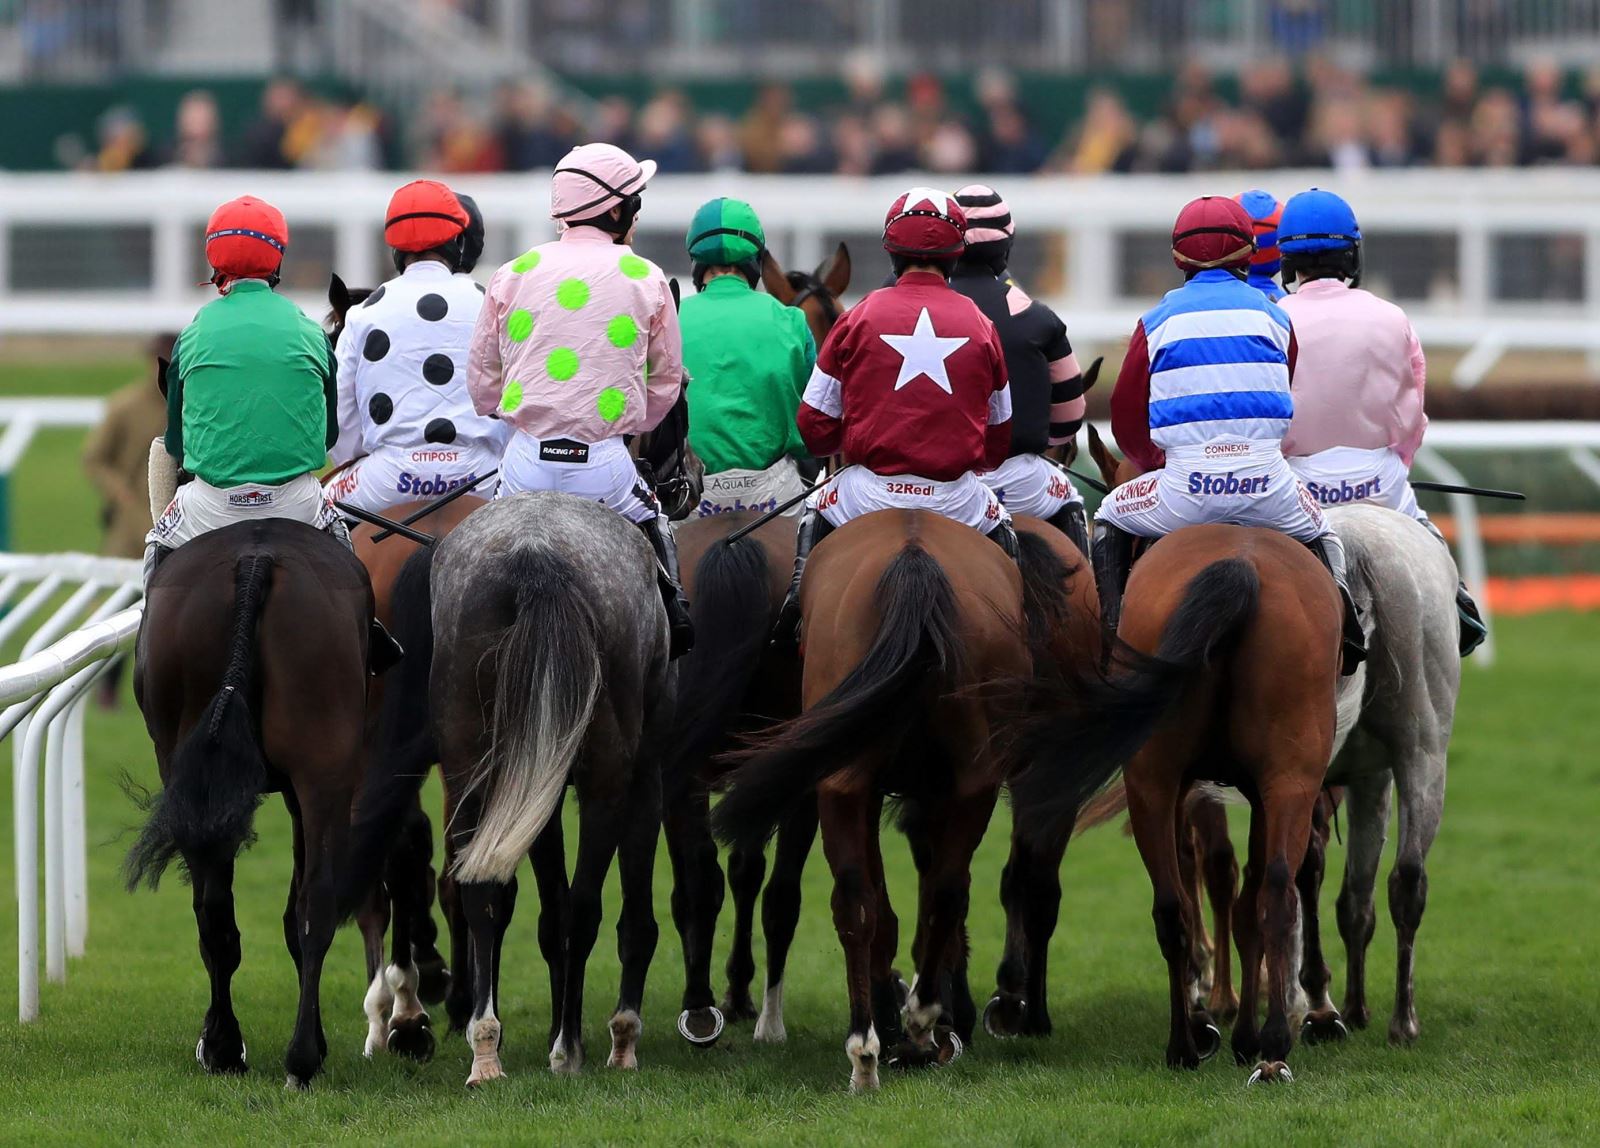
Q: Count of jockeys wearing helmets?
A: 10